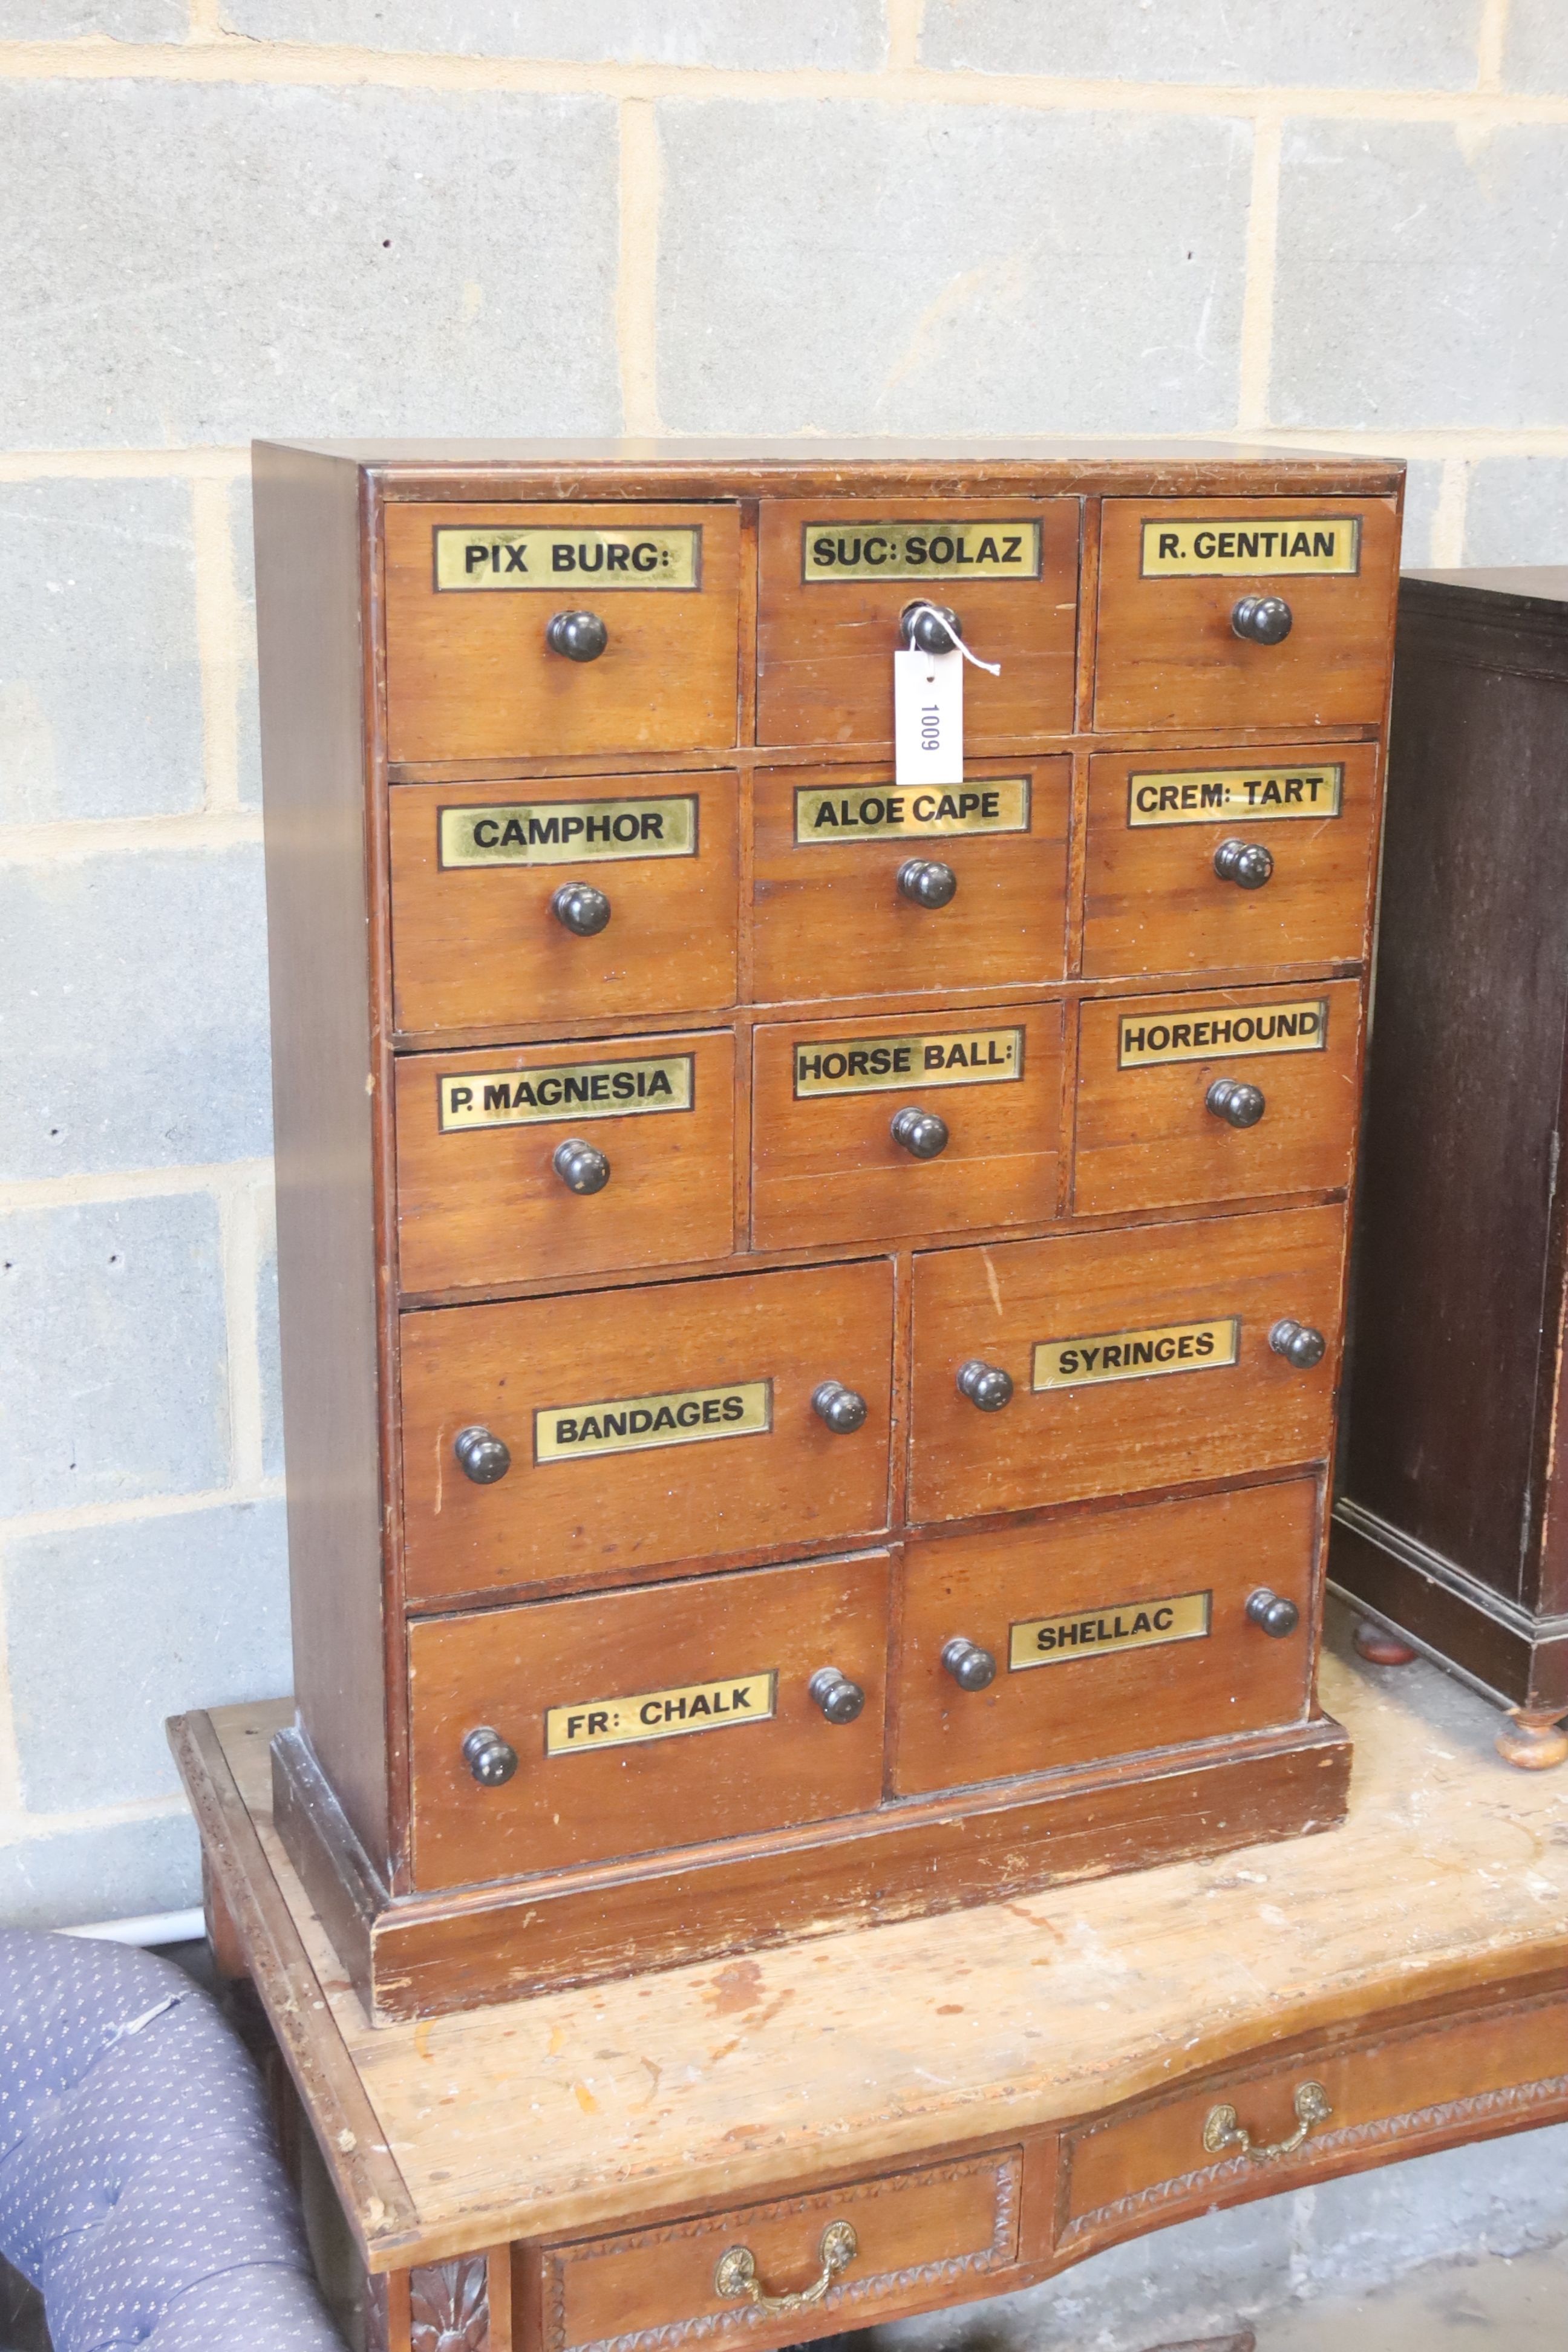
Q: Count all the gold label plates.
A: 13